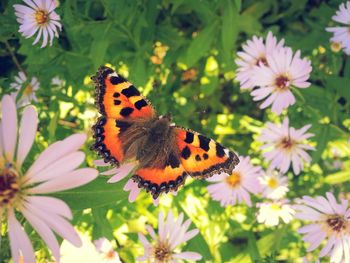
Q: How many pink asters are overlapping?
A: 2